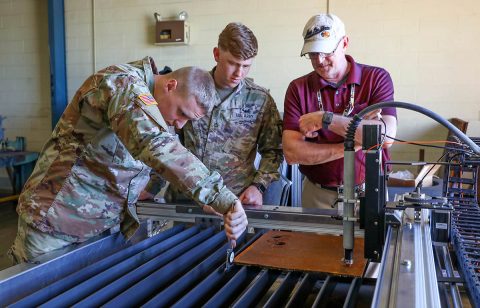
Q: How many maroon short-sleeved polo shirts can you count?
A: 1